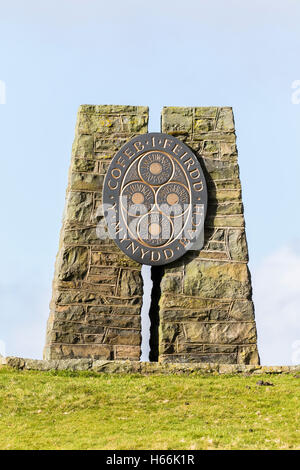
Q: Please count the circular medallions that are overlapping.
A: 4